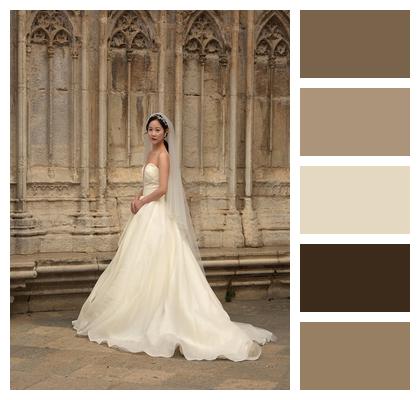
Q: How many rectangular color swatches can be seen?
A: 5